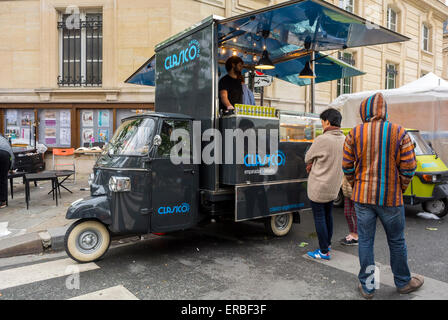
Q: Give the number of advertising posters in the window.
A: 12